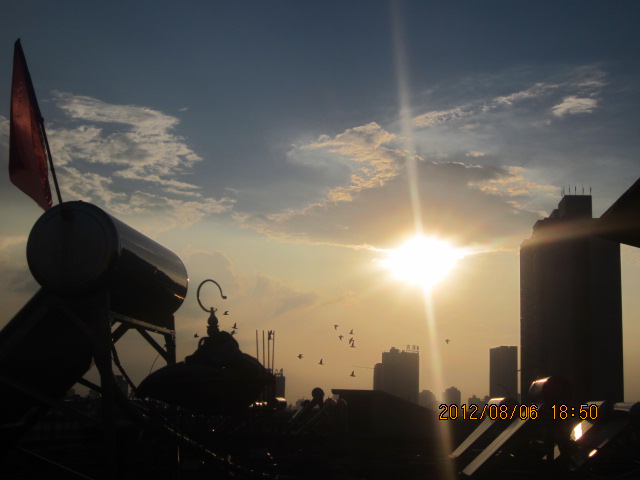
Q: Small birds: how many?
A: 13